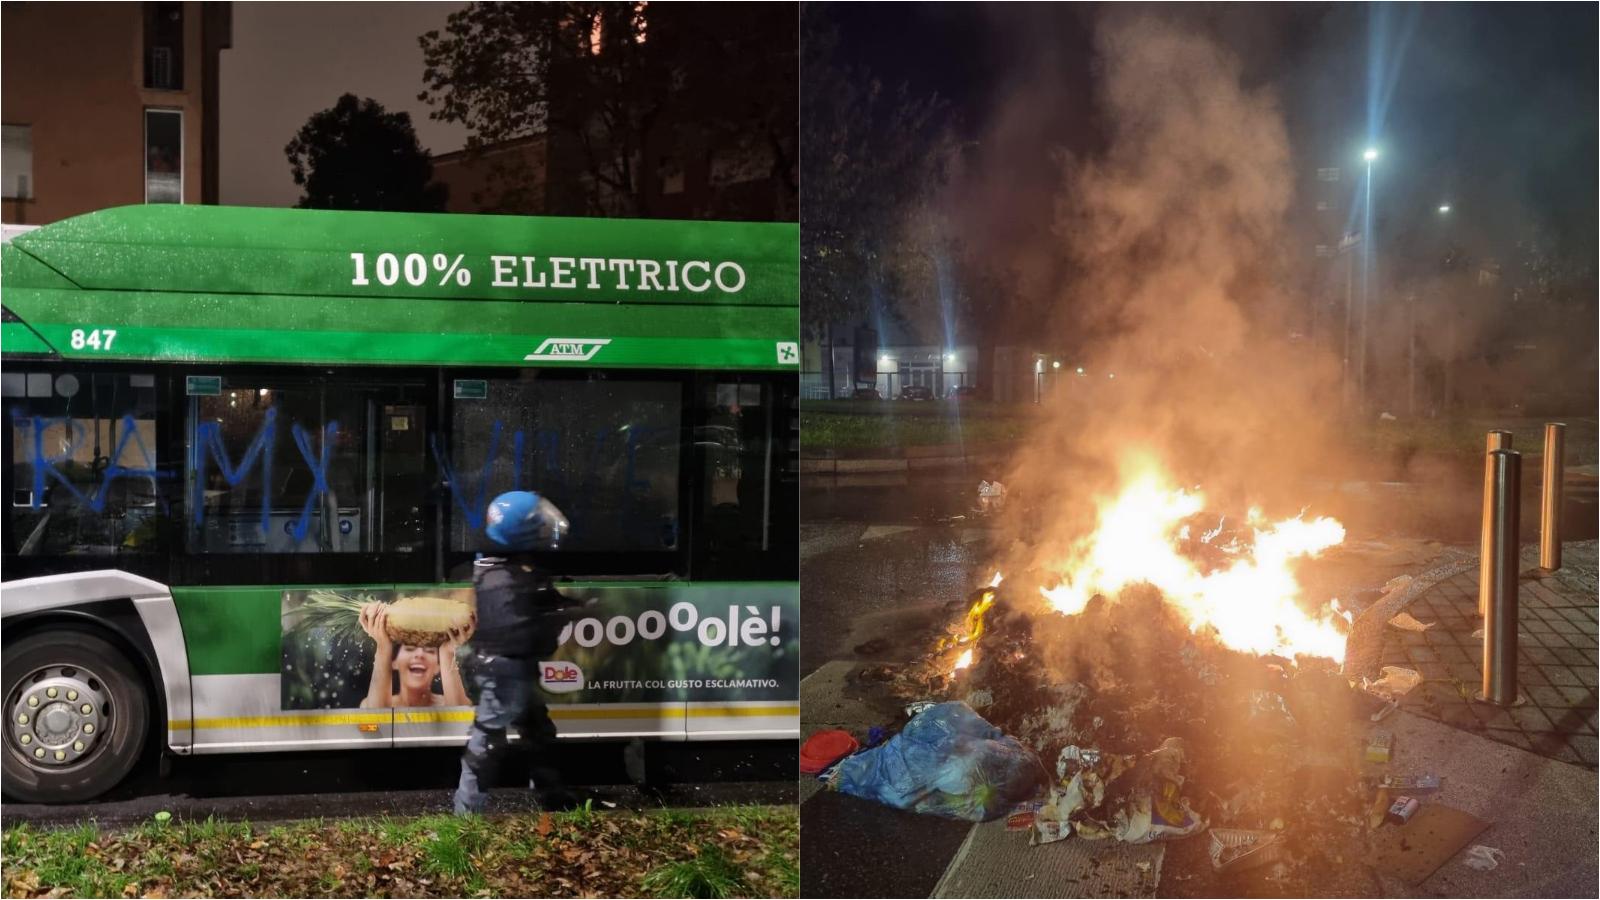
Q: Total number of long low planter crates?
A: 0